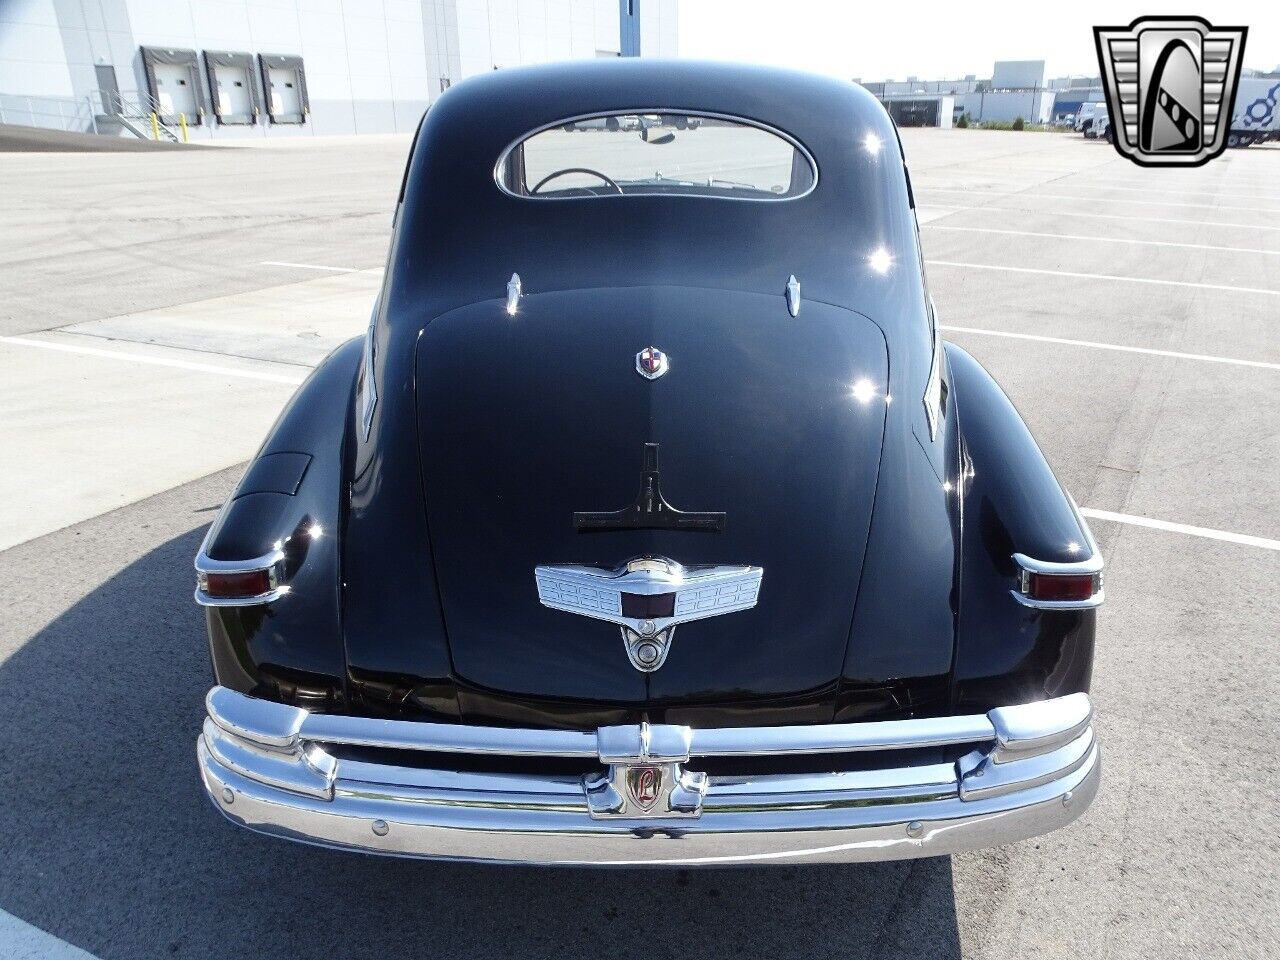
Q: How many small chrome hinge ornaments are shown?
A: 2